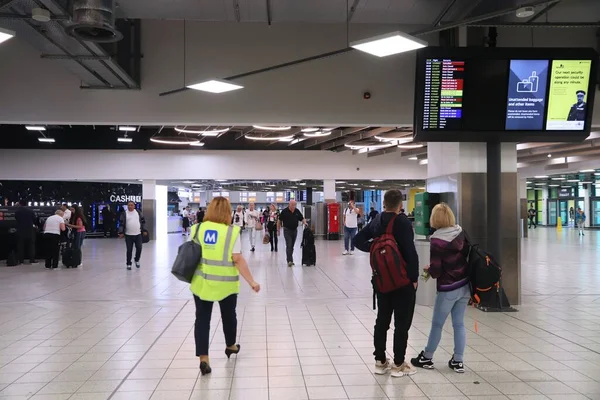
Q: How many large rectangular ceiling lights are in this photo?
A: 3